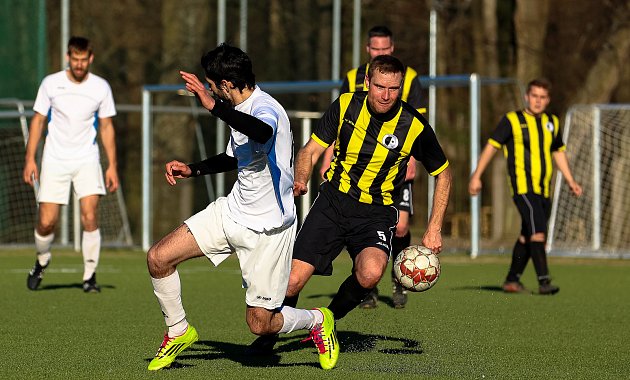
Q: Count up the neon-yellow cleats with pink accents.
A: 2